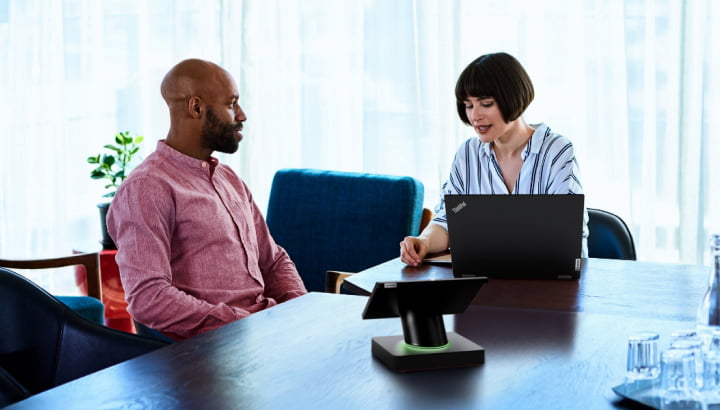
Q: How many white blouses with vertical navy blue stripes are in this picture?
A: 1